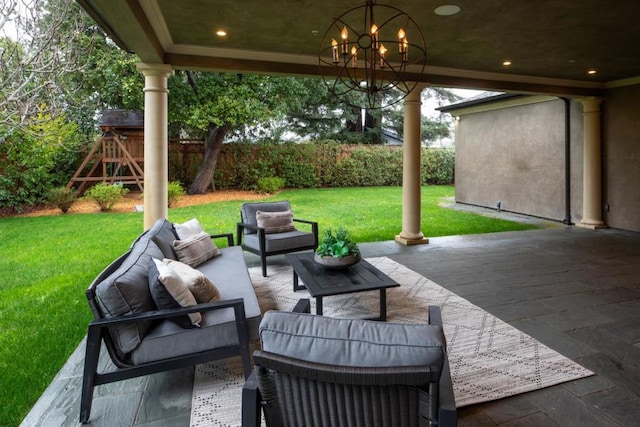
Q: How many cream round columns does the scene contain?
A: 3